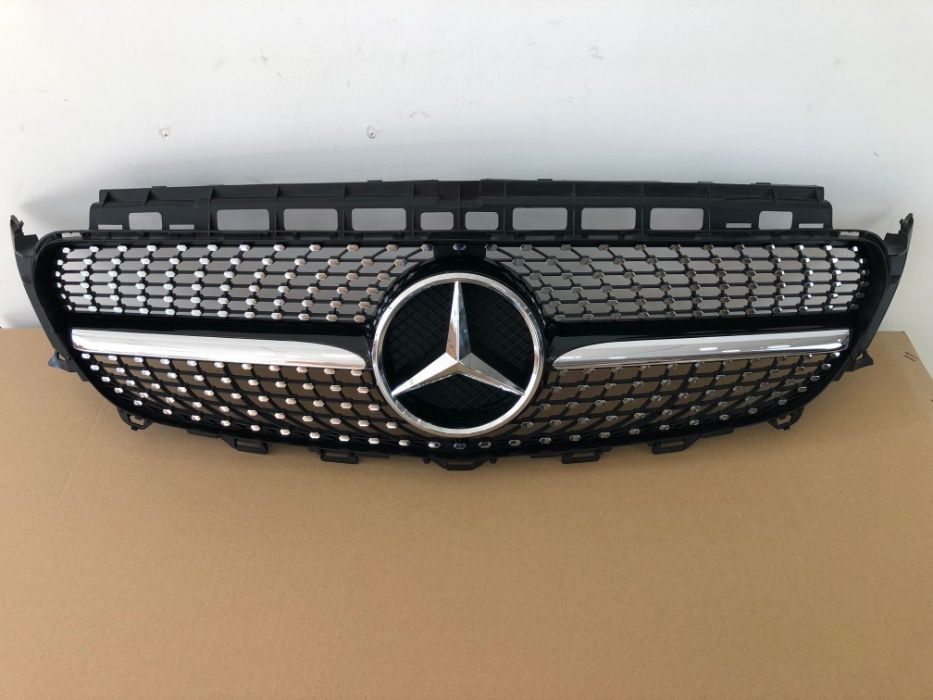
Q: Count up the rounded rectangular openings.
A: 10